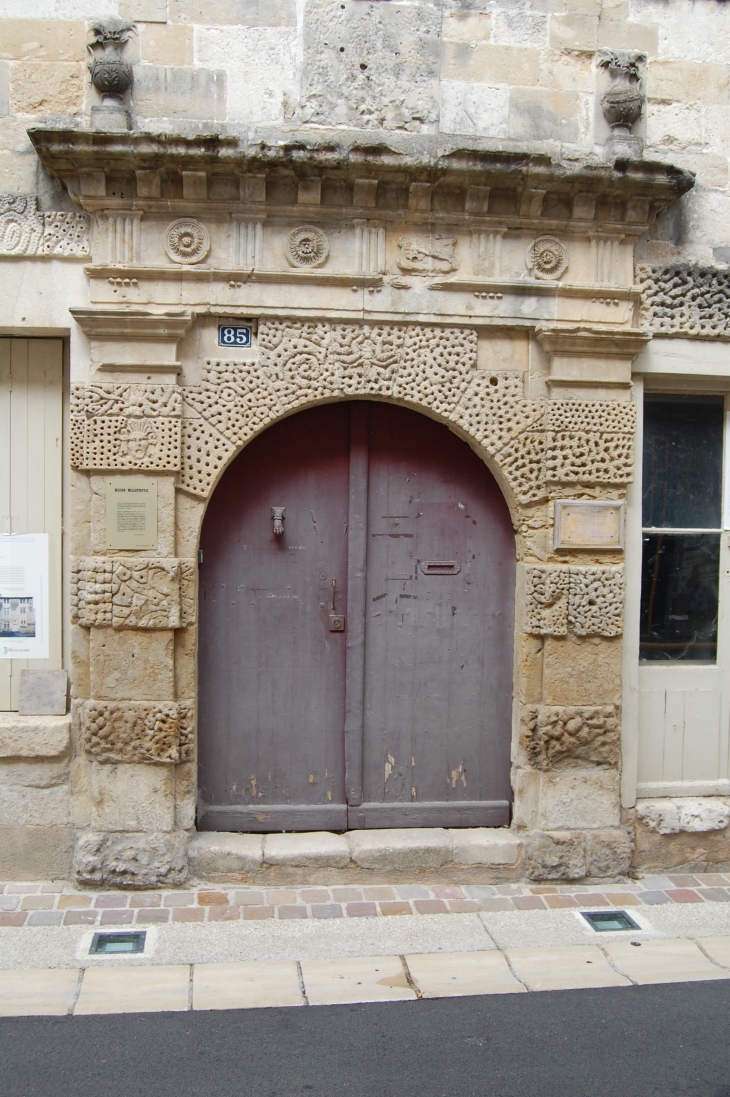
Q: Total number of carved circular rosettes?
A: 3